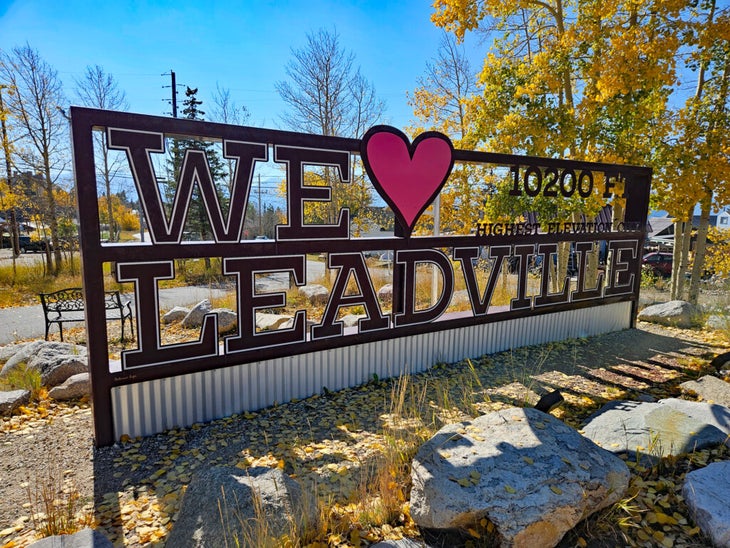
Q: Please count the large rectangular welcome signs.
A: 1